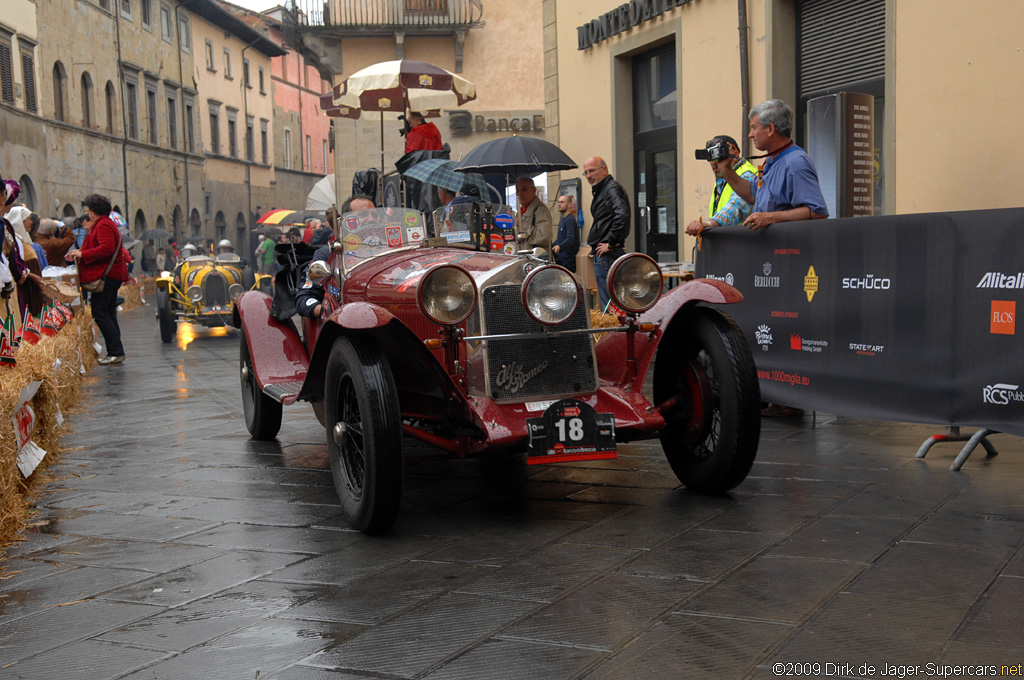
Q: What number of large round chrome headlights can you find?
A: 3